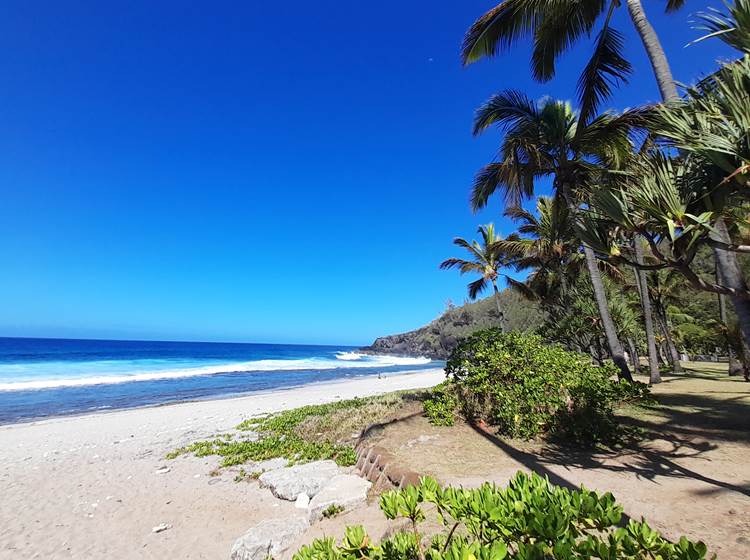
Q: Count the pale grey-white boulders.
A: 3